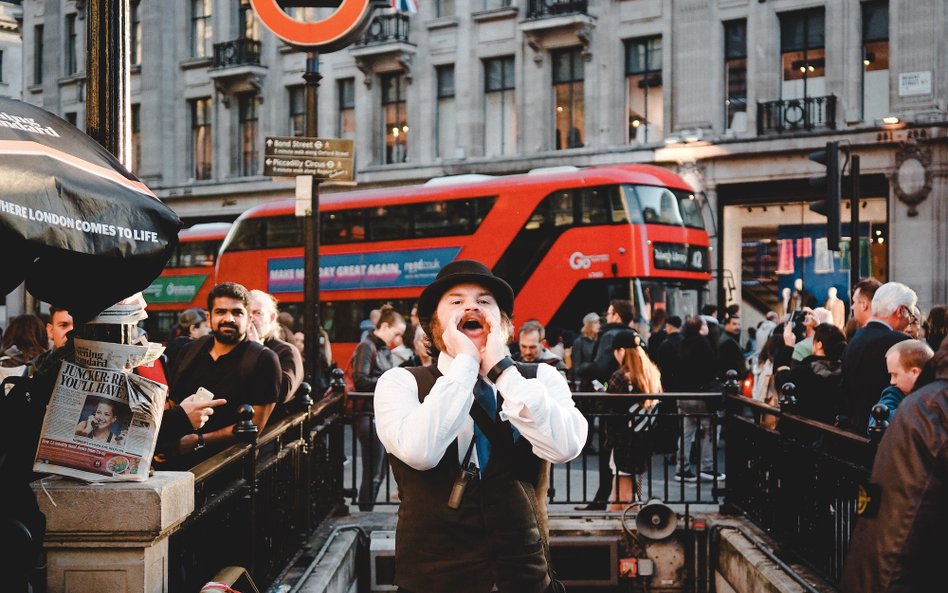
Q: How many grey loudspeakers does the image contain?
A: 1